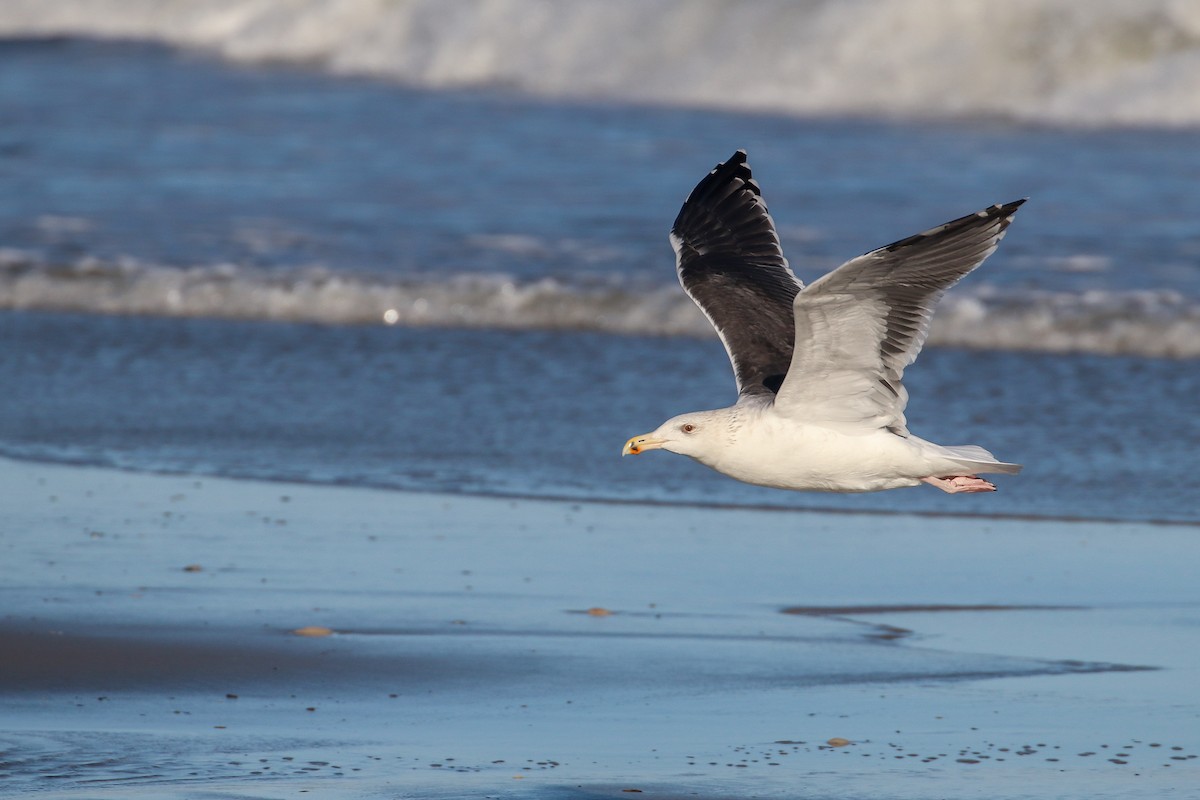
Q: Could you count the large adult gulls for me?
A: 1